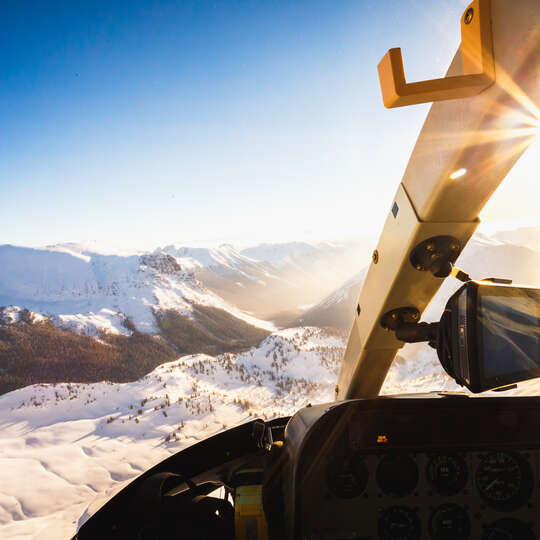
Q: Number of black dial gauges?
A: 7